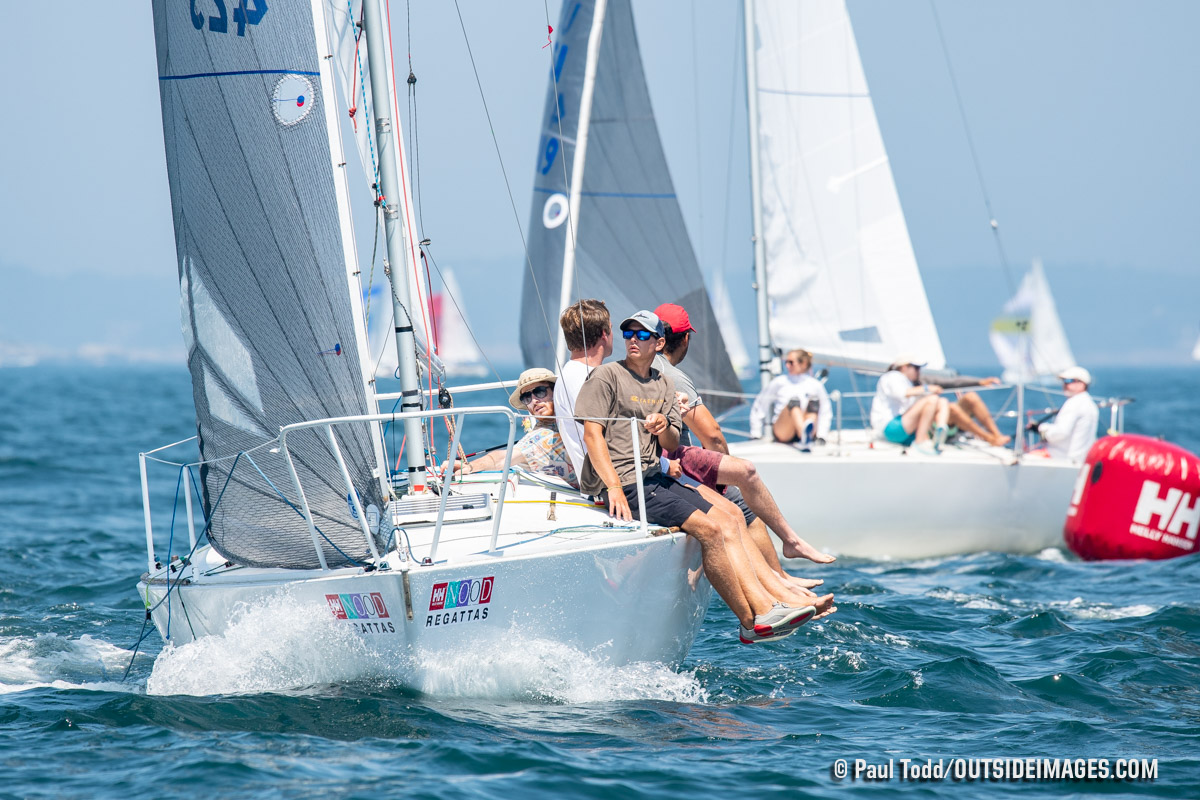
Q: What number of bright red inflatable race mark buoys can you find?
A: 1